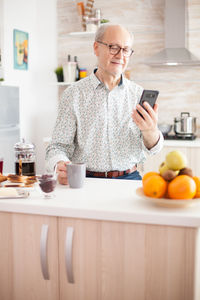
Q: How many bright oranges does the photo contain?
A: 4